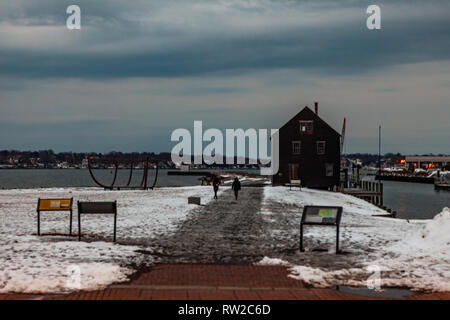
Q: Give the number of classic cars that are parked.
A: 0